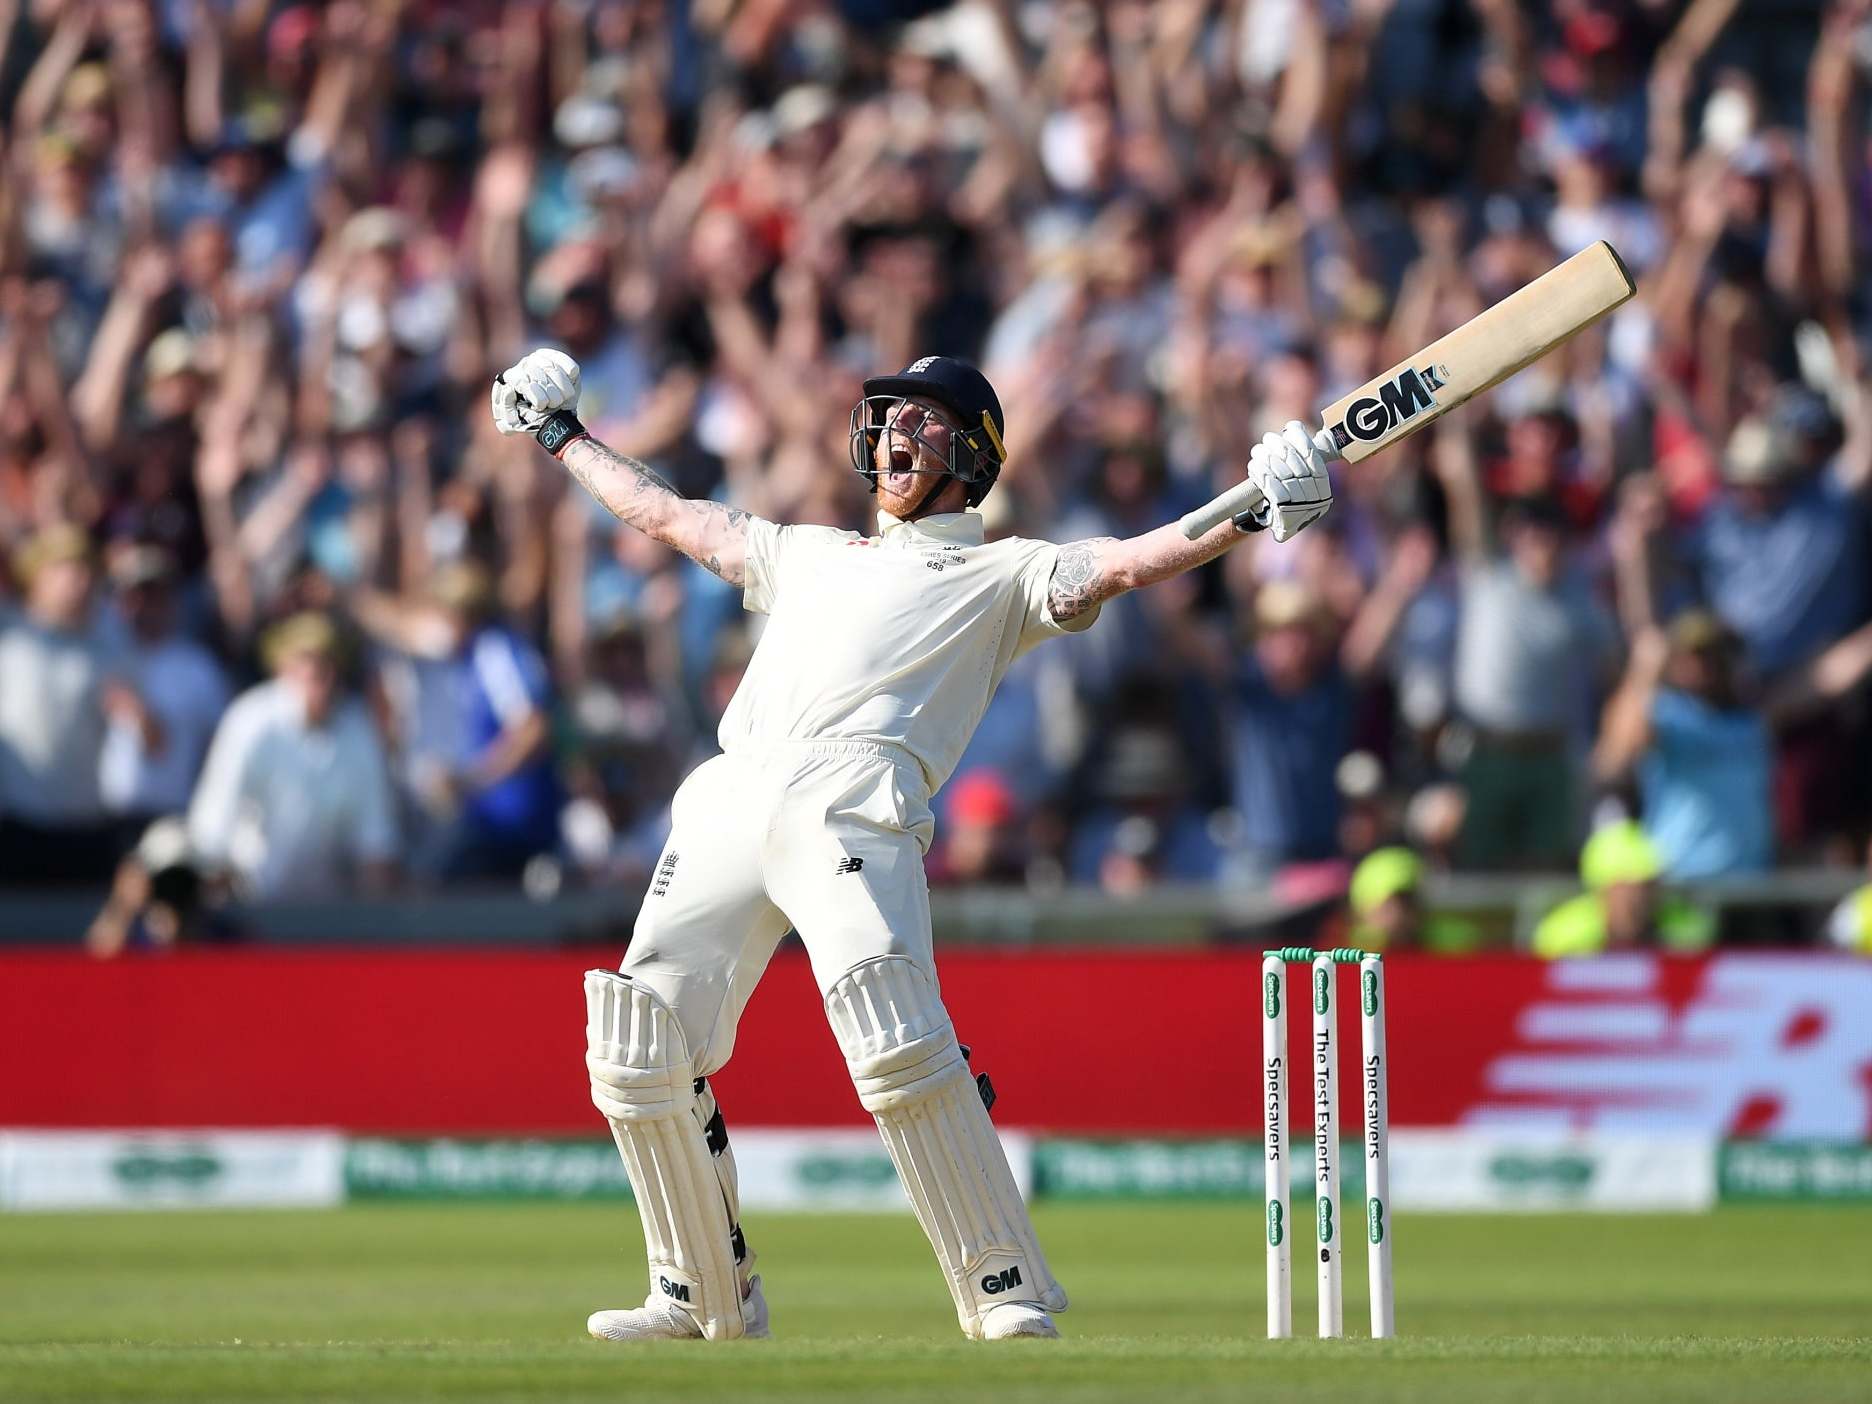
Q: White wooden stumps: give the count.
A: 3